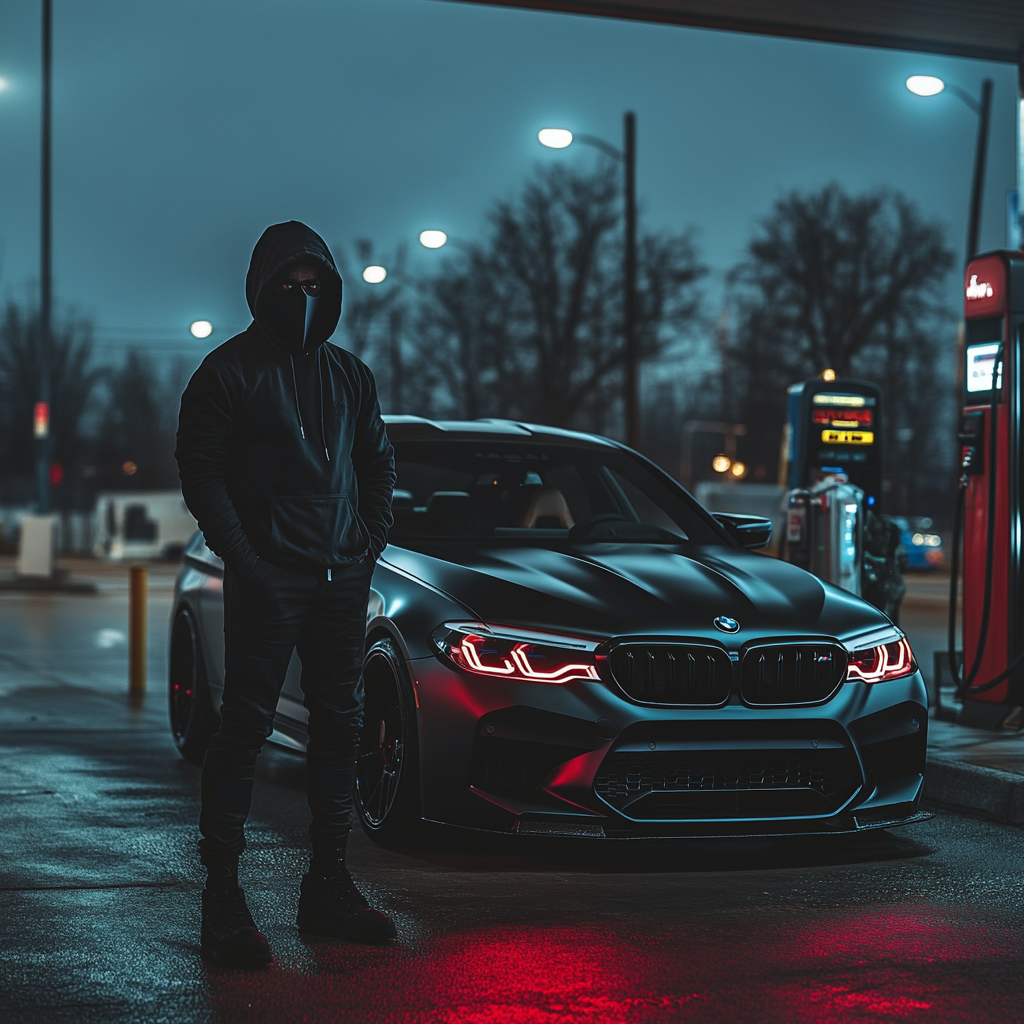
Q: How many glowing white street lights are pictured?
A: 6